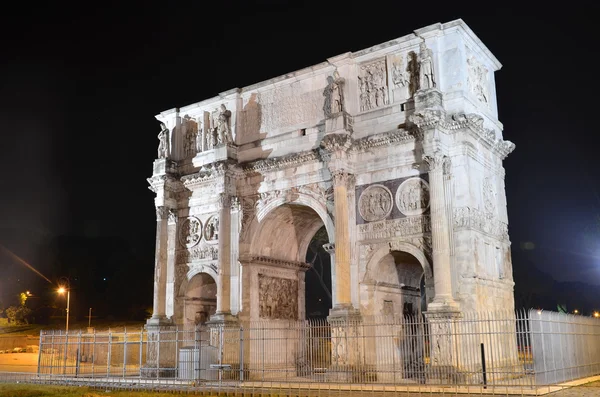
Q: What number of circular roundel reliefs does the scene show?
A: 4